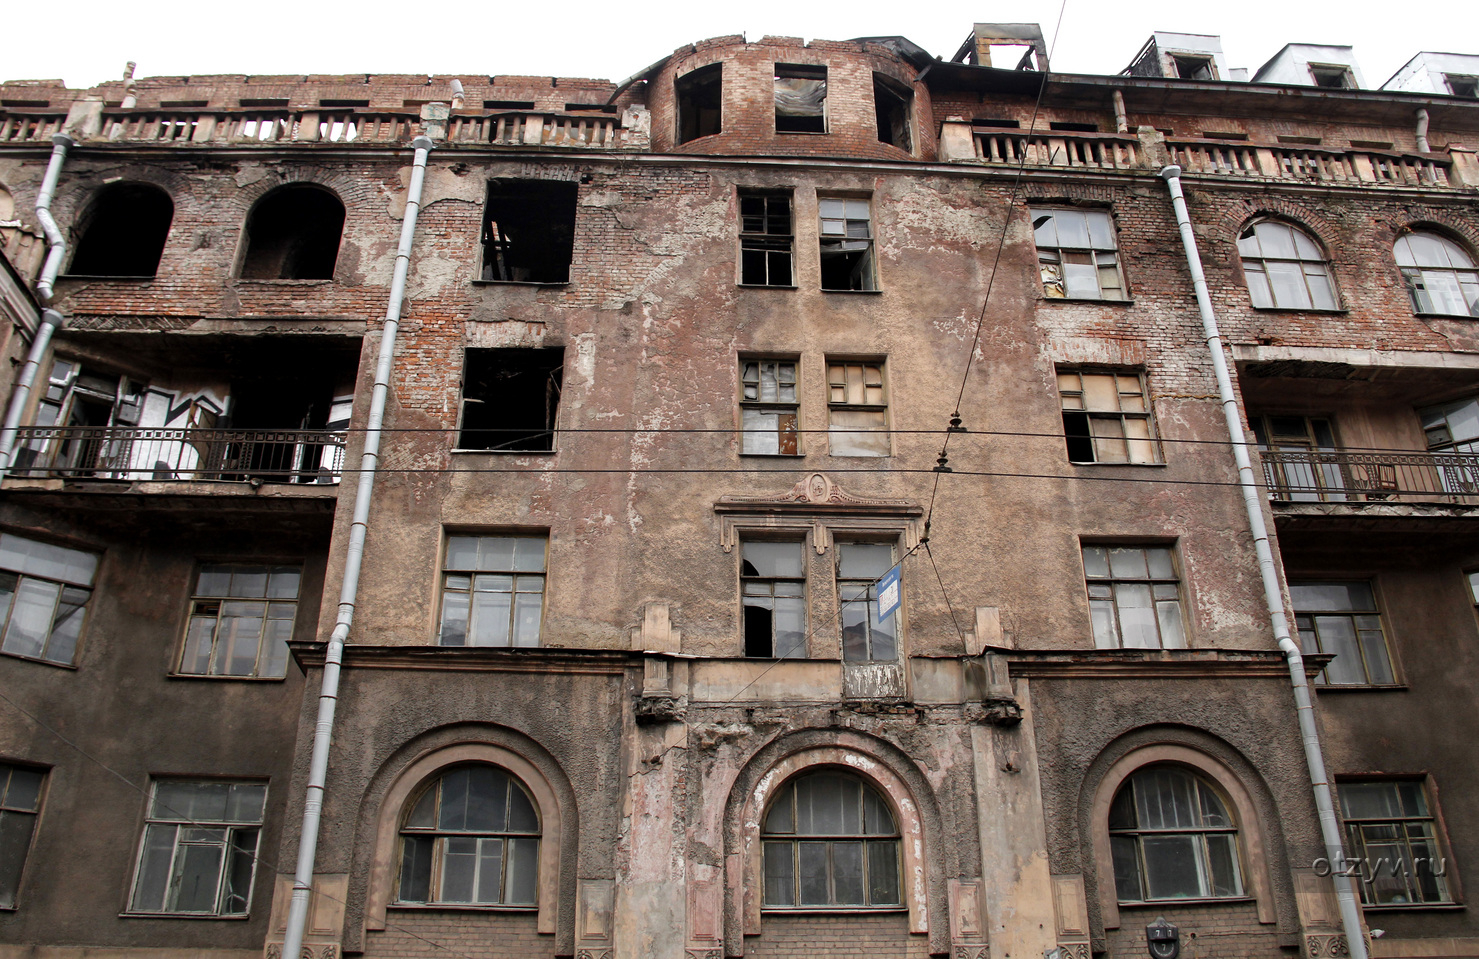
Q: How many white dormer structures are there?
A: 3